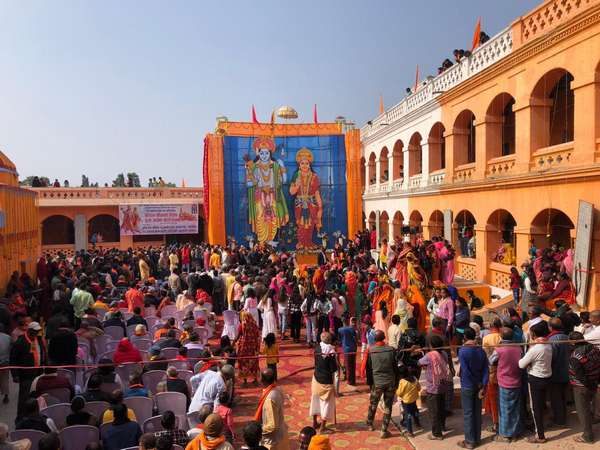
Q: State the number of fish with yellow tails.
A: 0